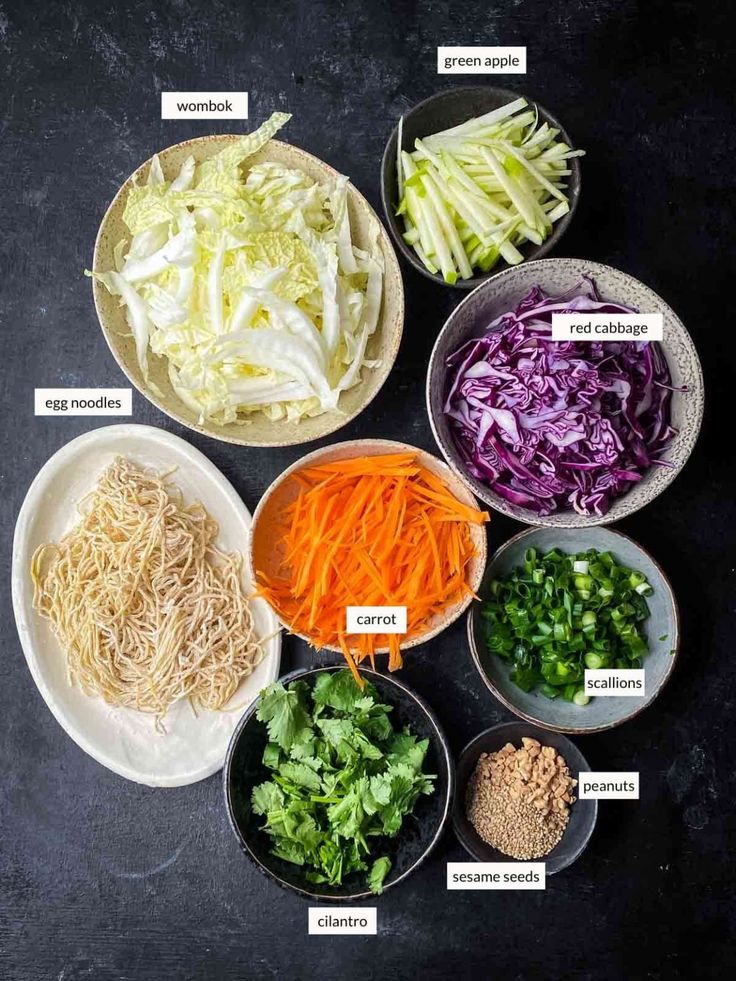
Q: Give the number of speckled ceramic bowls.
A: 3